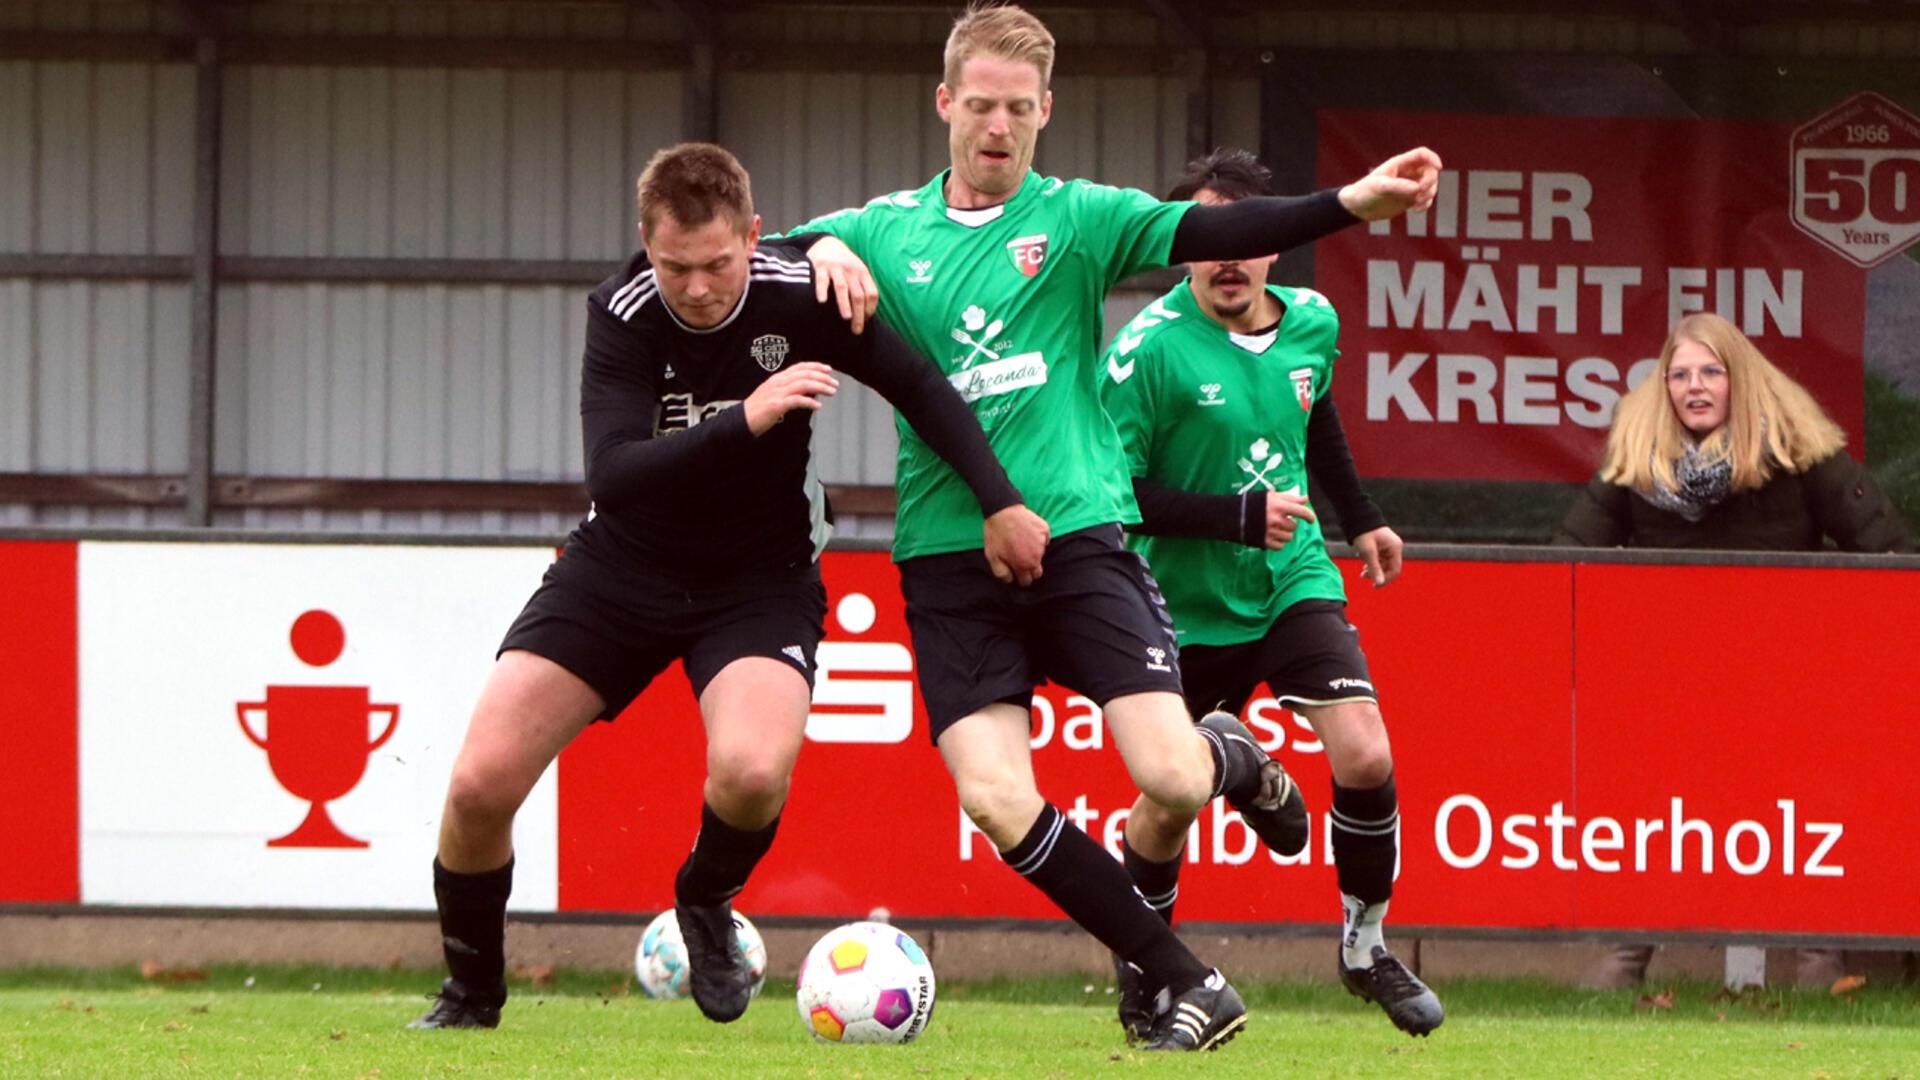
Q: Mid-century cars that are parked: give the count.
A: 0